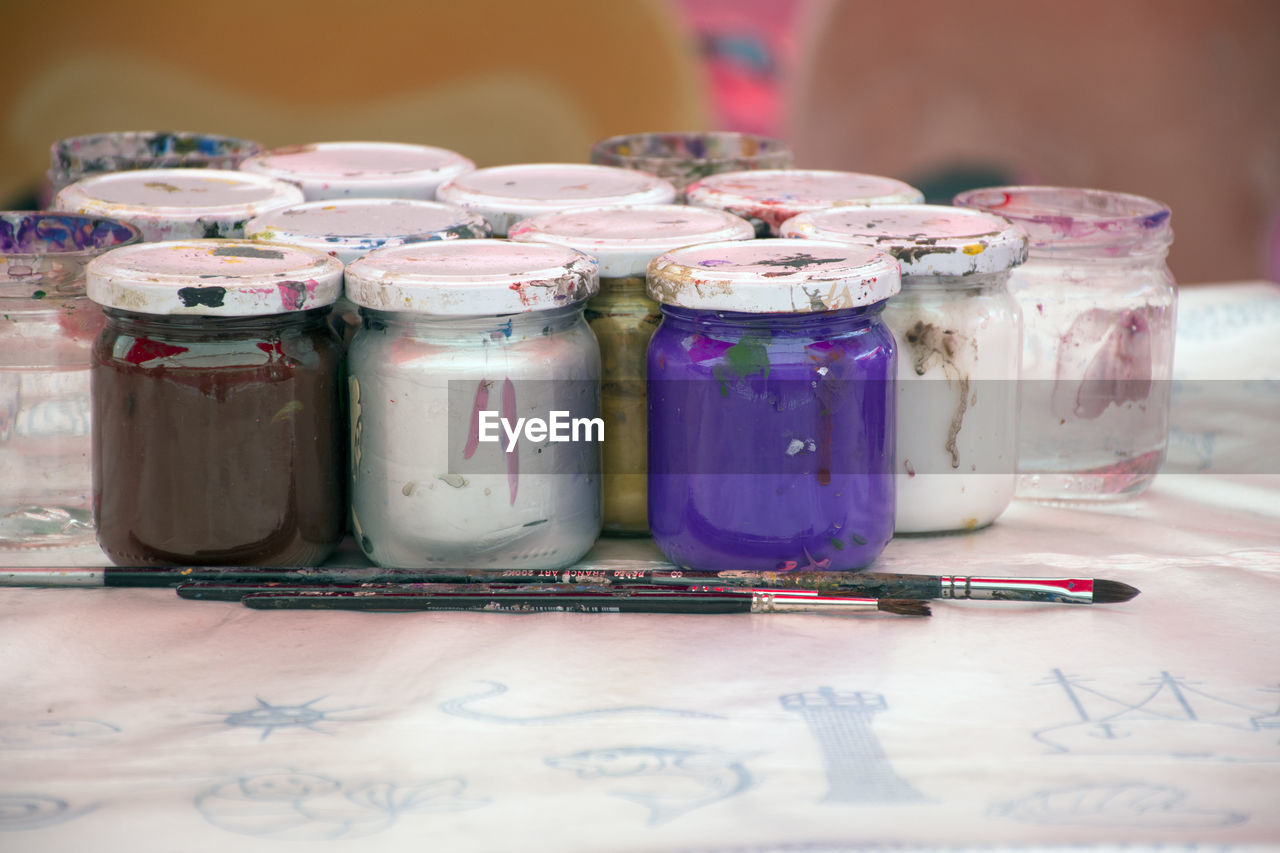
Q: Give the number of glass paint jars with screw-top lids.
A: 10